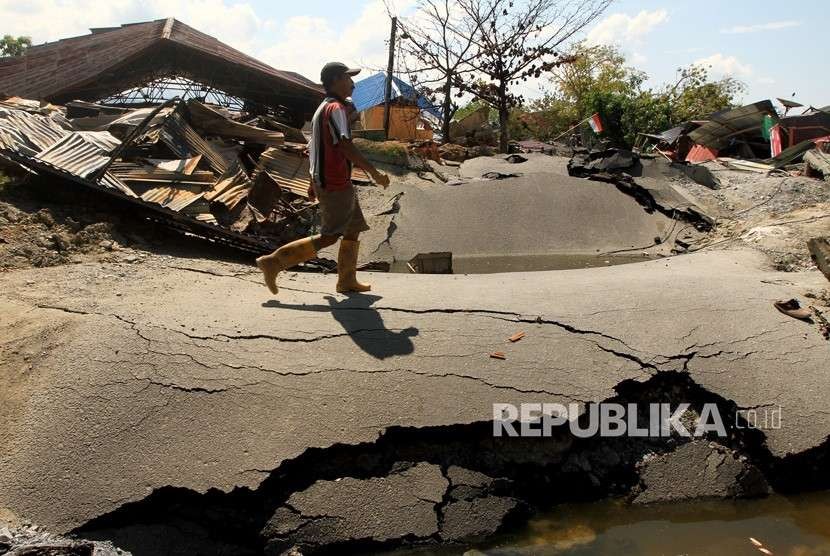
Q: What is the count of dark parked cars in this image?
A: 0